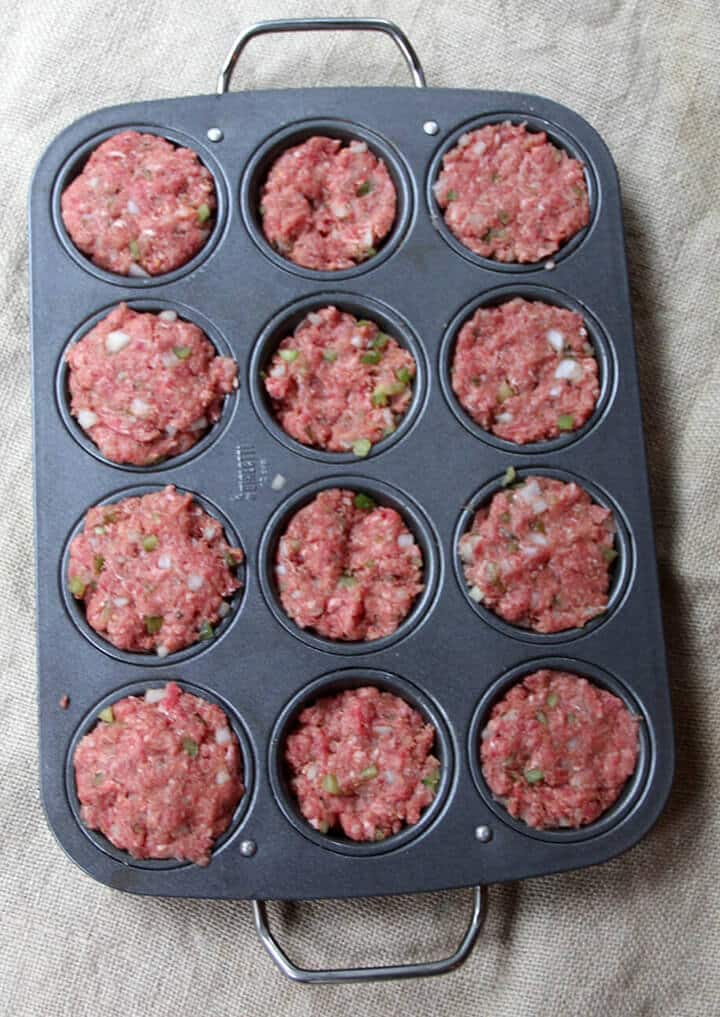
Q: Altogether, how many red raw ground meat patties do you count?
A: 12